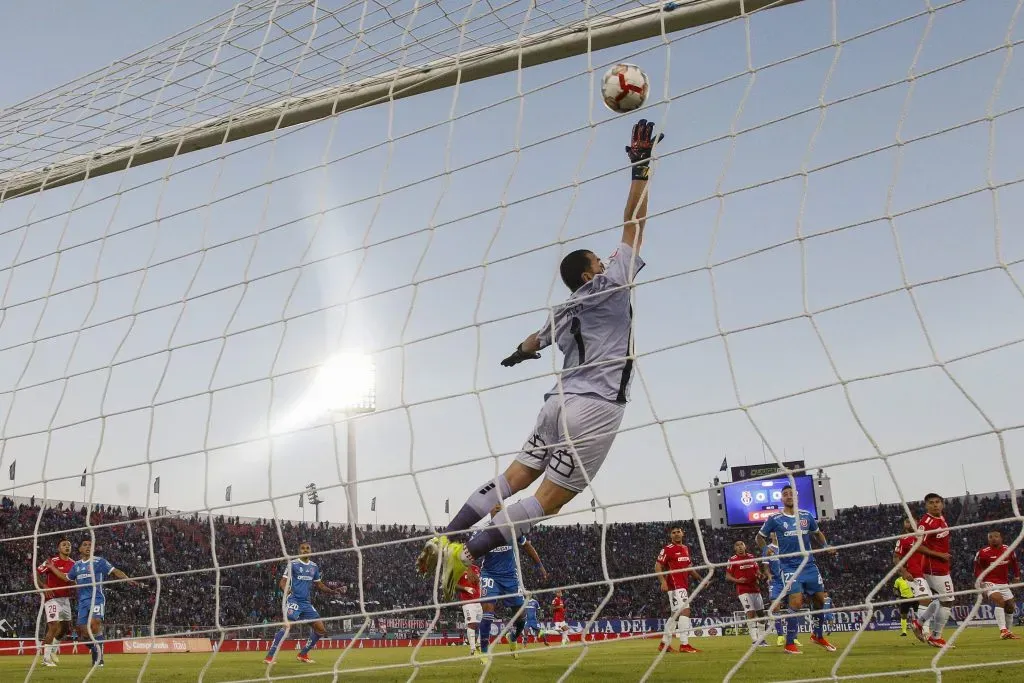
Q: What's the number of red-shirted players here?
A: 8